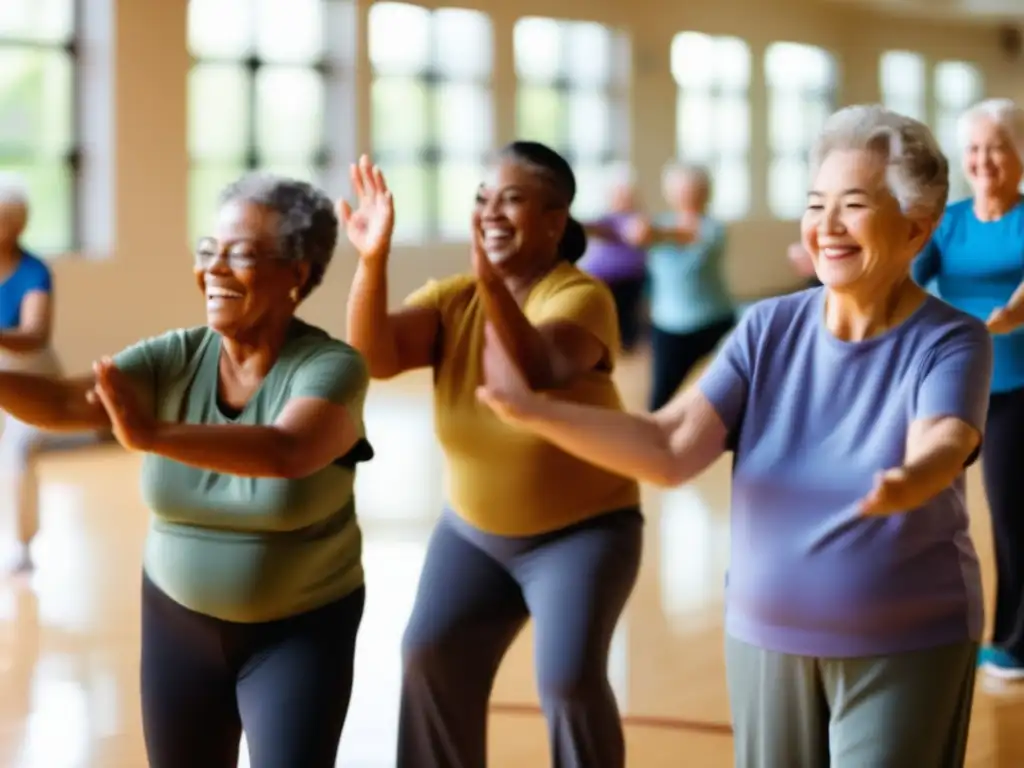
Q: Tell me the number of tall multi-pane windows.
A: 8